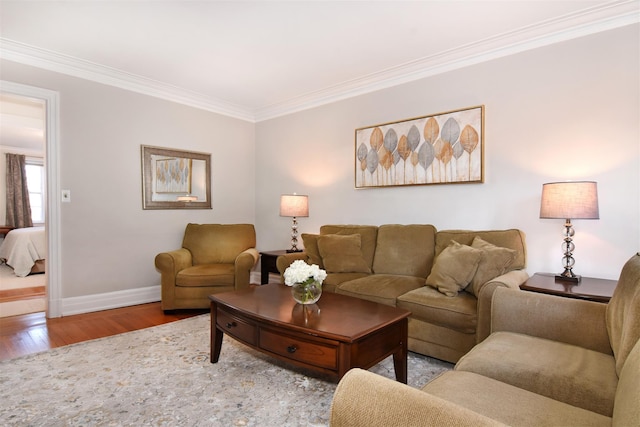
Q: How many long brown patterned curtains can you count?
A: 1